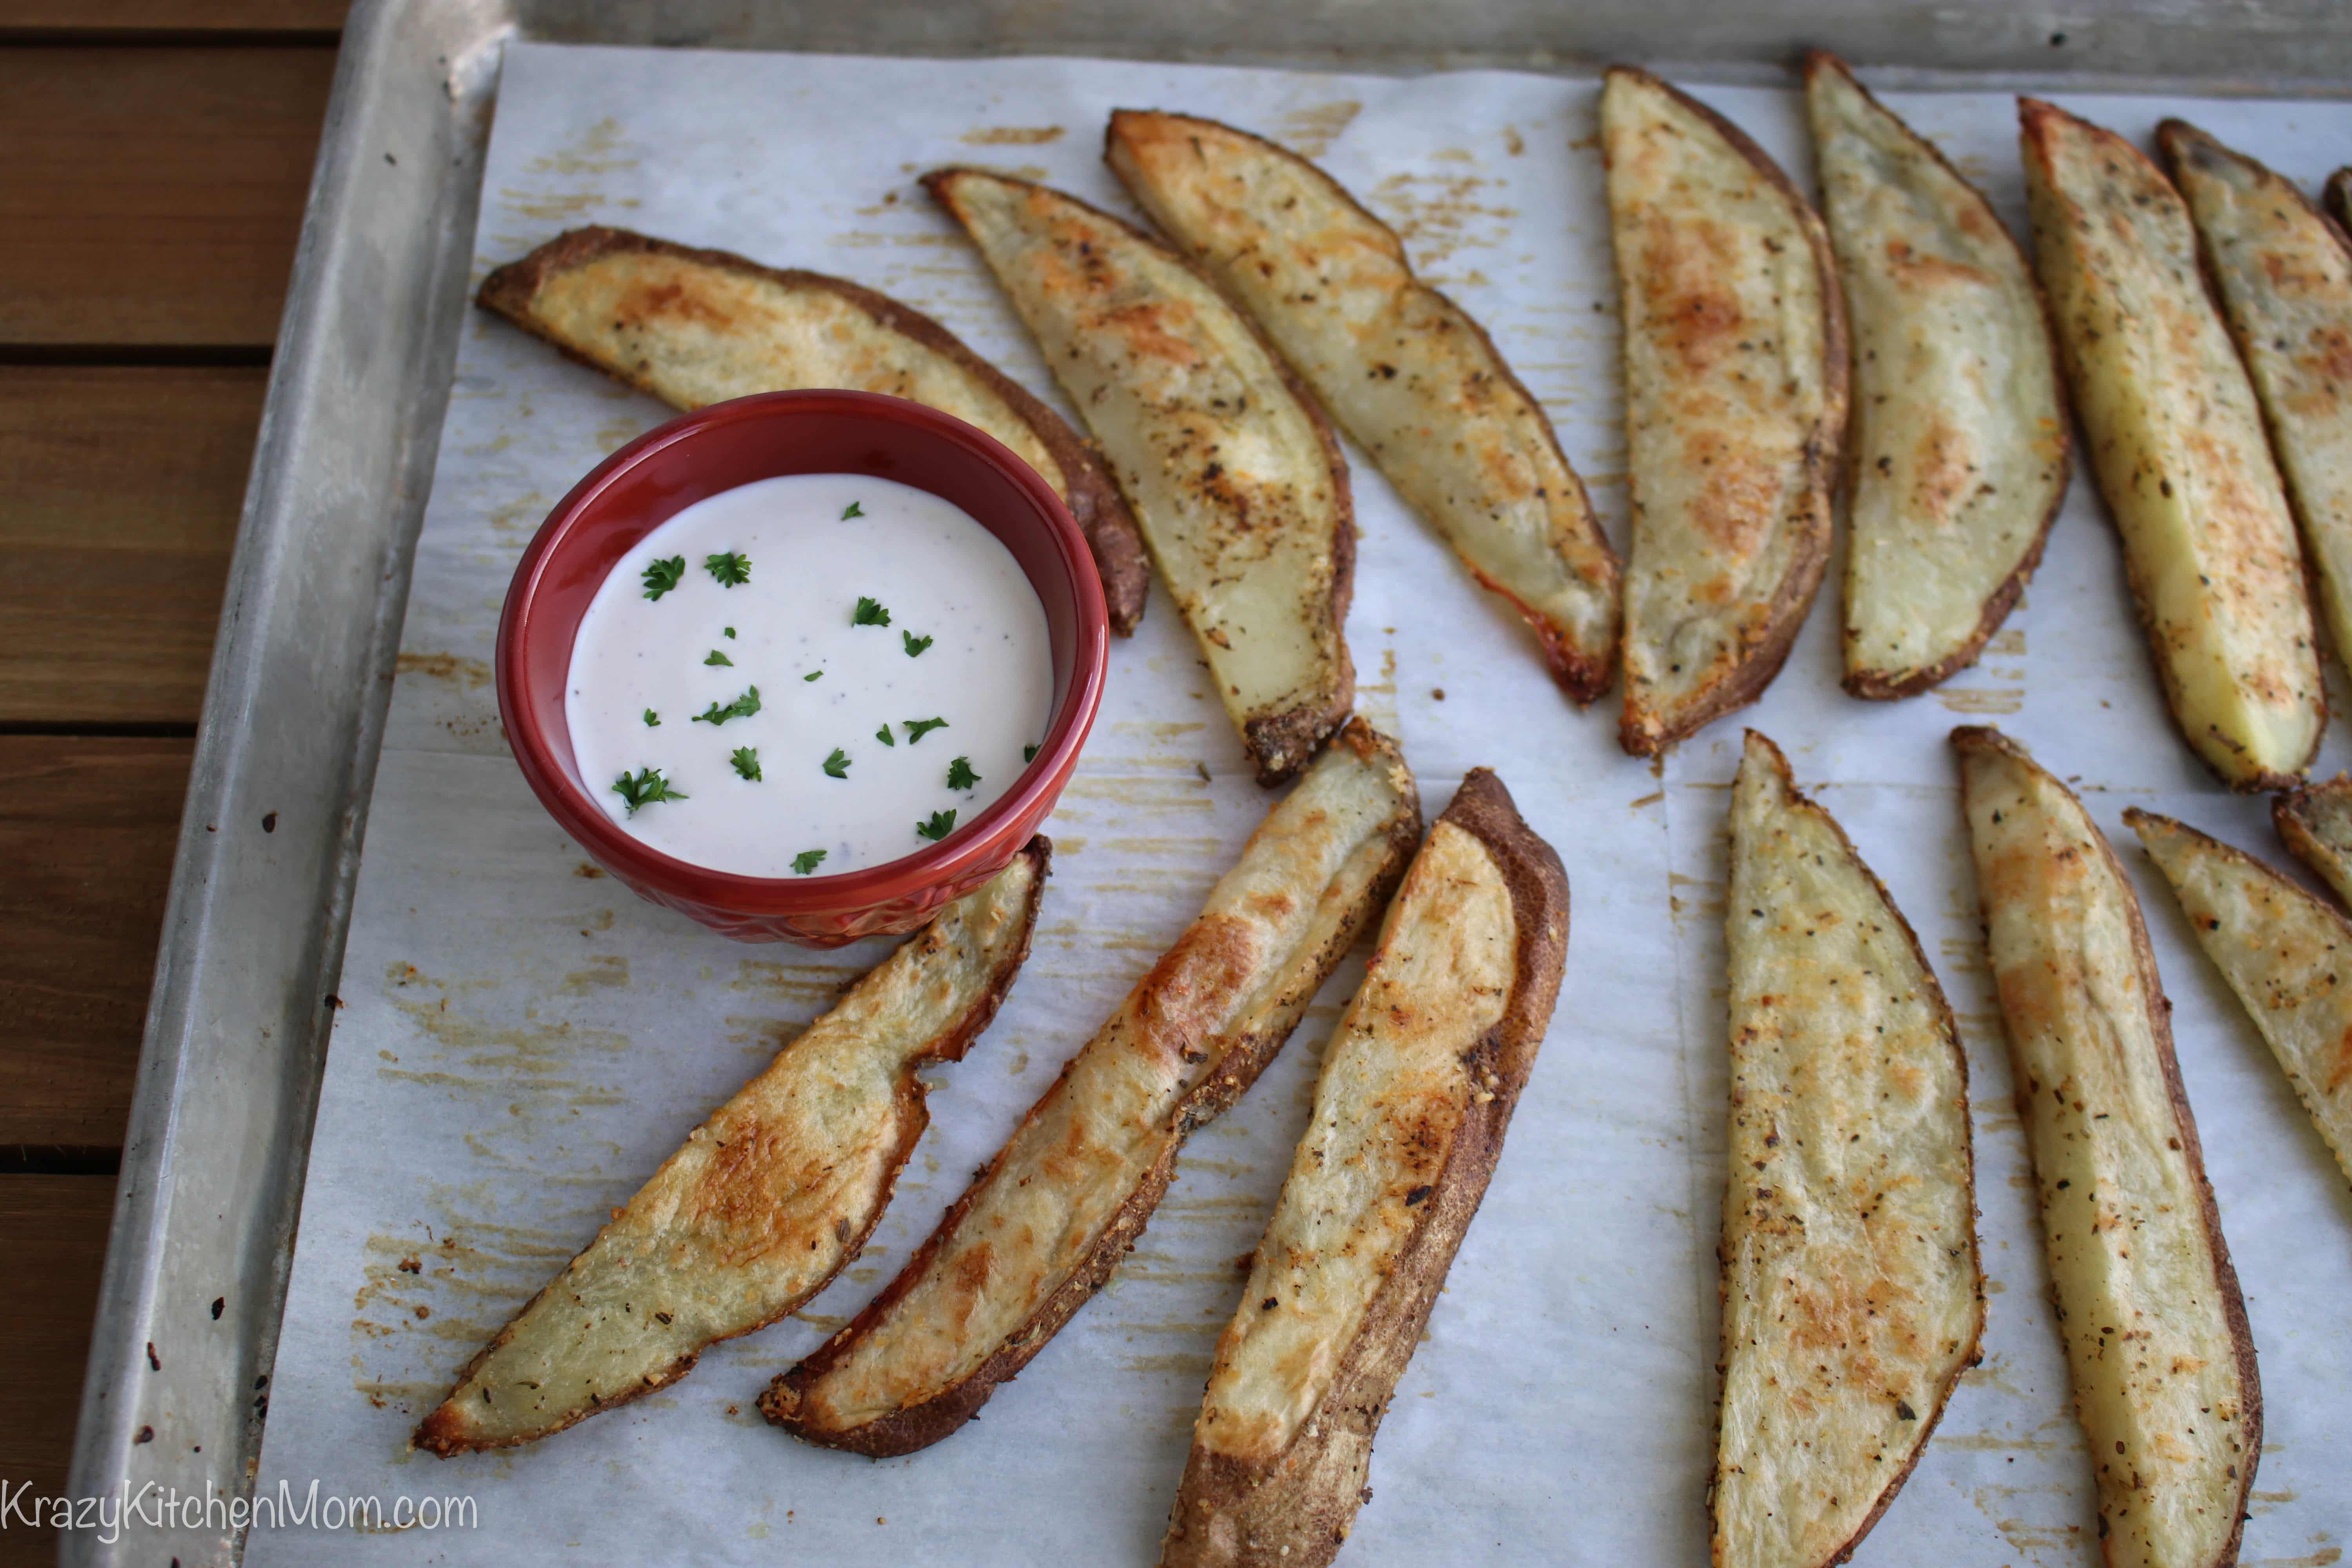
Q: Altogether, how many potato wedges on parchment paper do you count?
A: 15